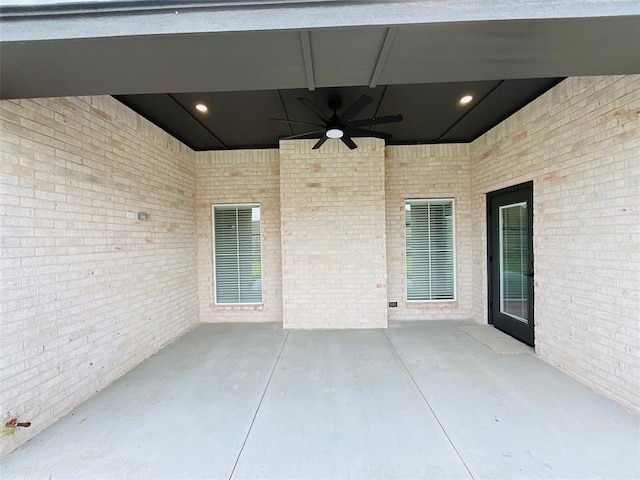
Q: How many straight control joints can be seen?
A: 2